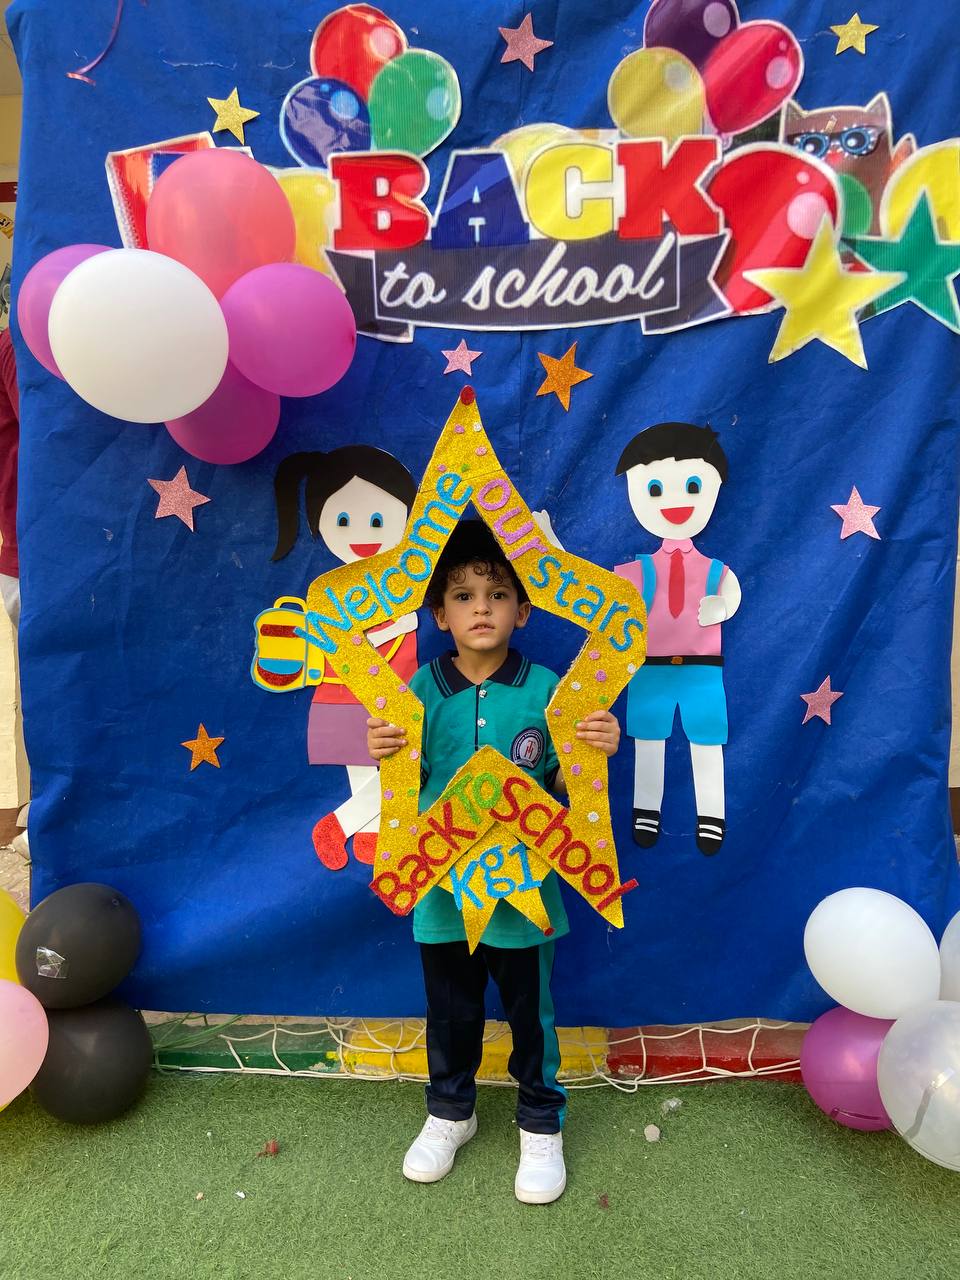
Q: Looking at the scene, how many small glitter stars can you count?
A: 9